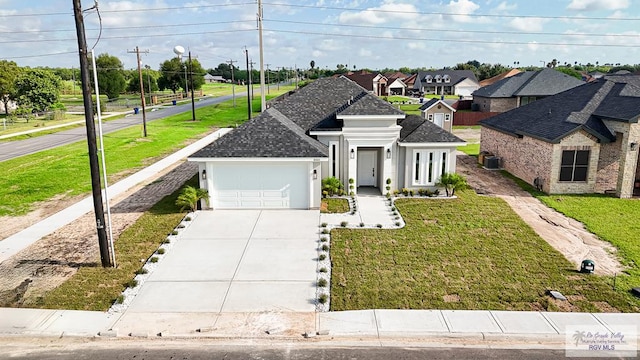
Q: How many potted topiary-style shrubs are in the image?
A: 2